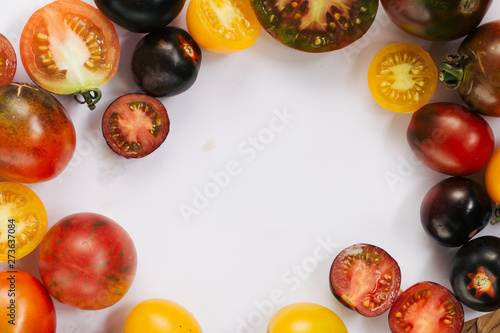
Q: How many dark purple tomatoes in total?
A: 4